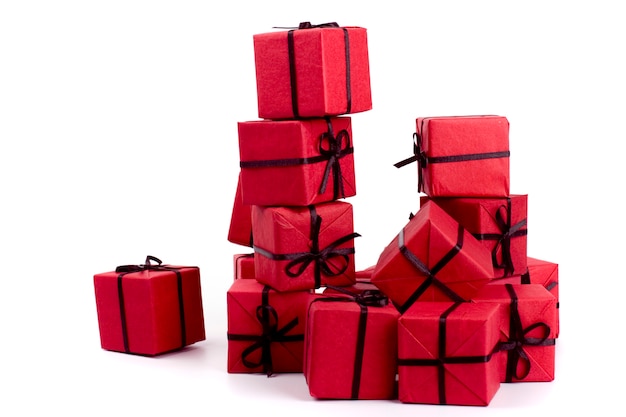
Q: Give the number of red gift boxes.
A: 15